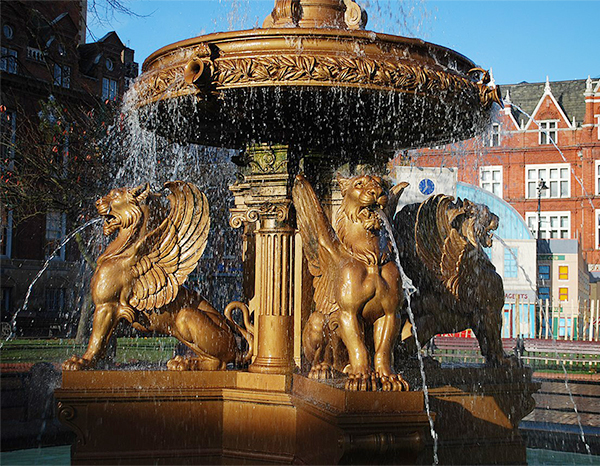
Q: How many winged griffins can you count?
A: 3